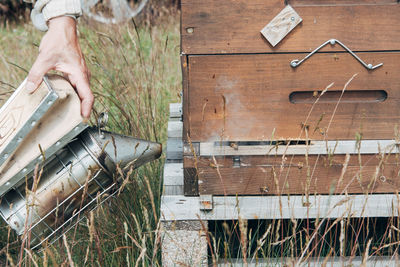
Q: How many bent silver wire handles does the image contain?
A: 1